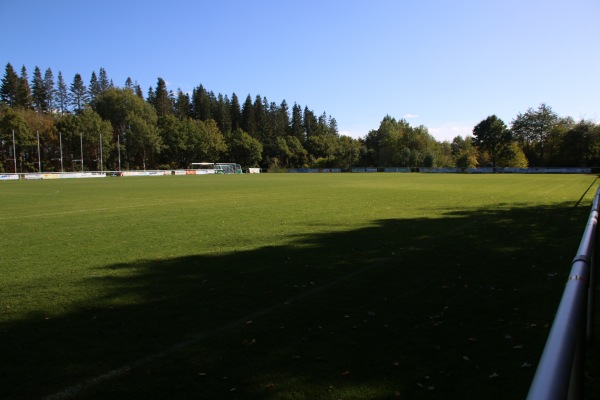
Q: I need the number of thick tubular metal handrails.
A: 1